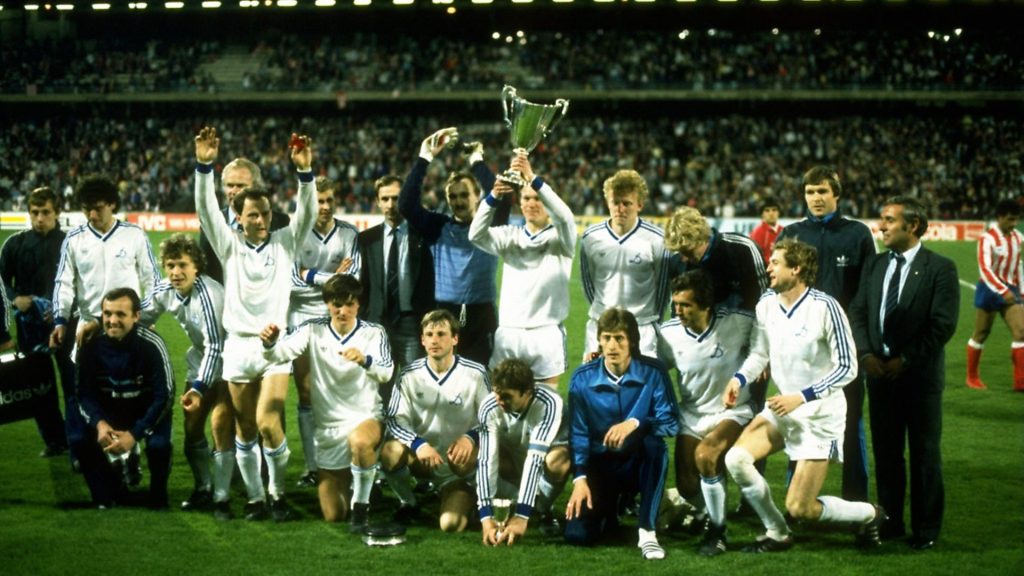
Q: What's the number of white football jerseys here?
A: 11